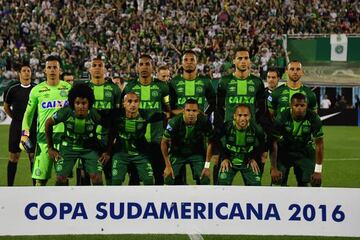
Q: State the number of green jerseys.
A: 11